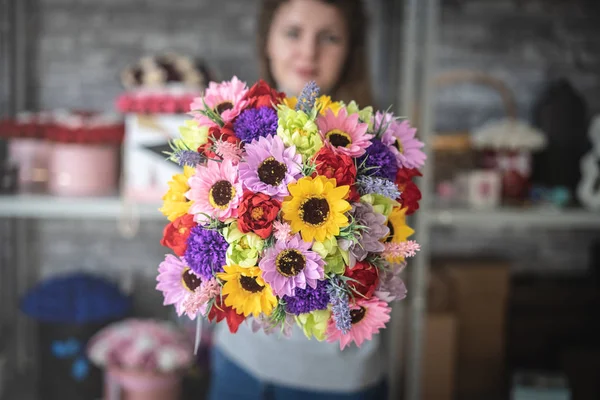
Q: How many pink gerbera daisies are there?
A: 4